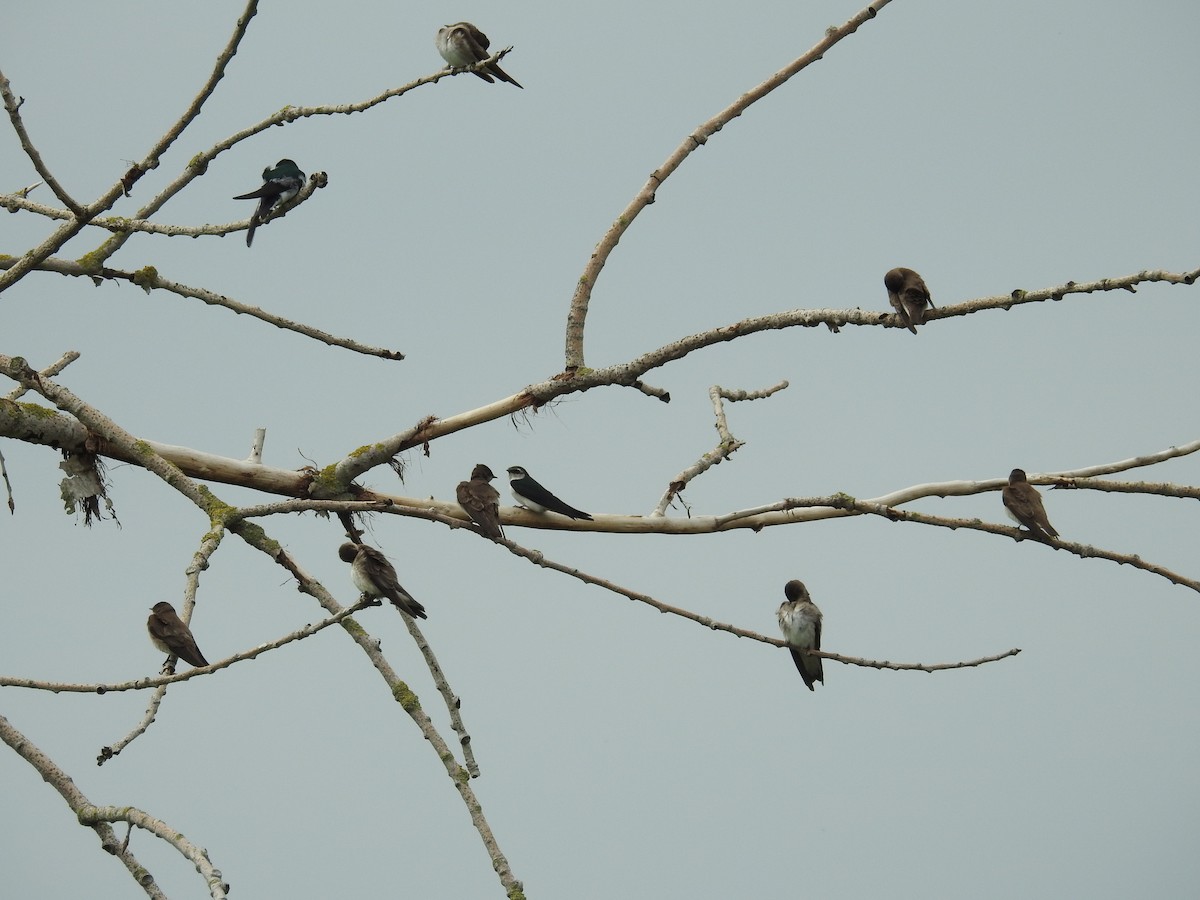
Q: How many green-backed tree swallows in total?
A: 2